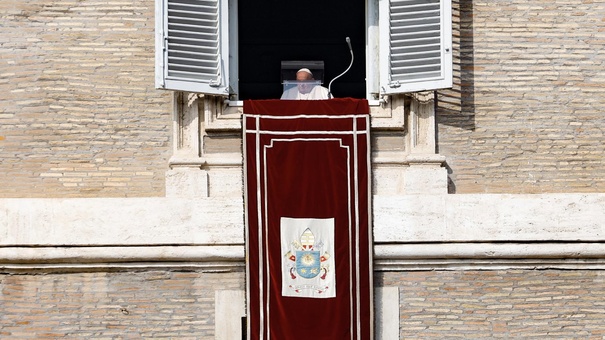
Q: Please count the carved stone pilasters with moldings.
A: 2